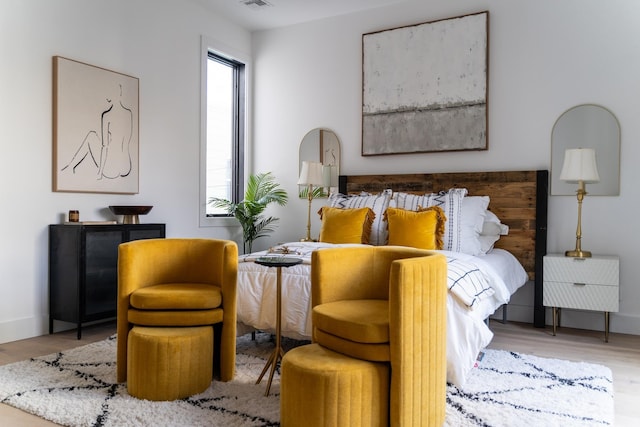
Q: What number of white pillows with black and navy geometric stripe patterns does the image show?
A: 2